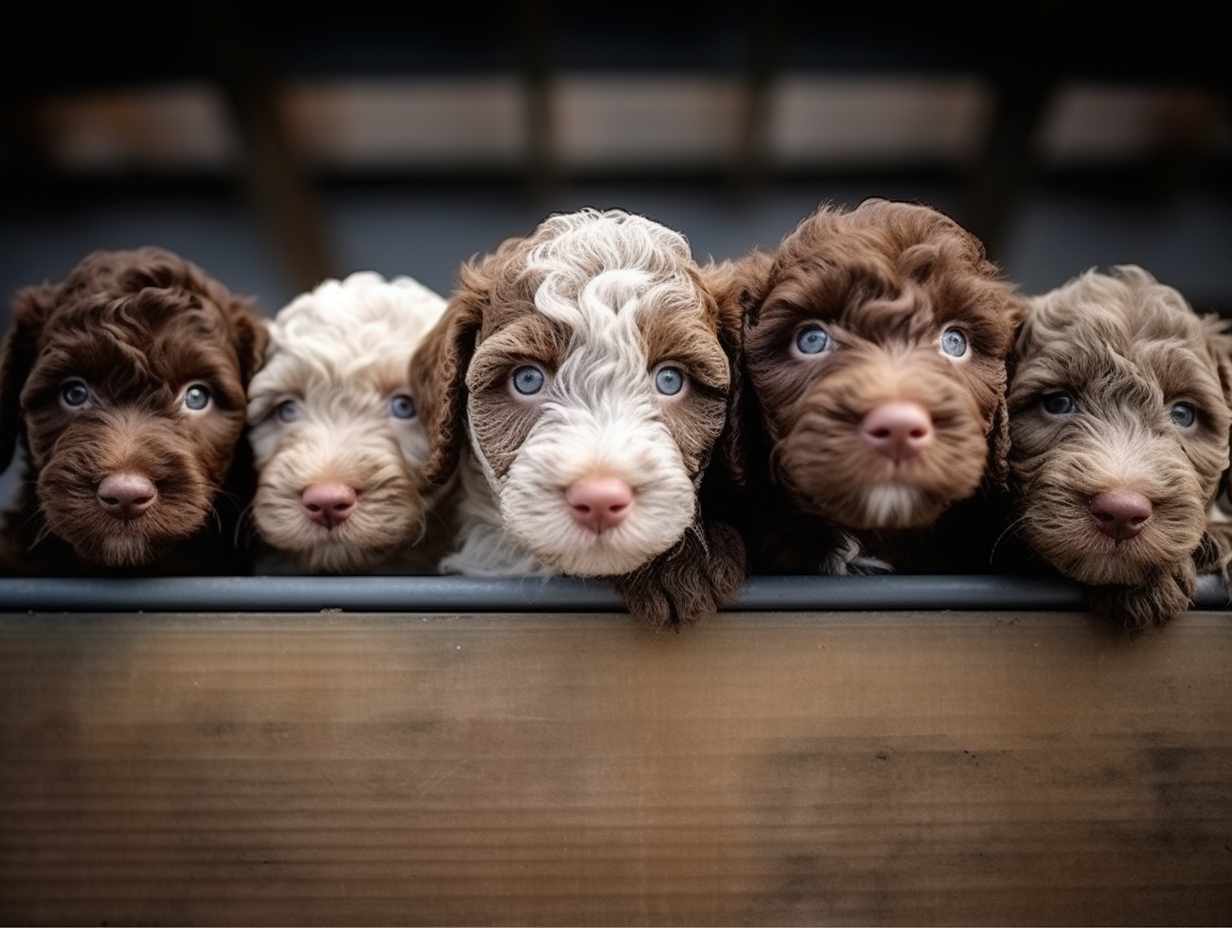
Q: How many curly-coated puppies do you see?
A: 5